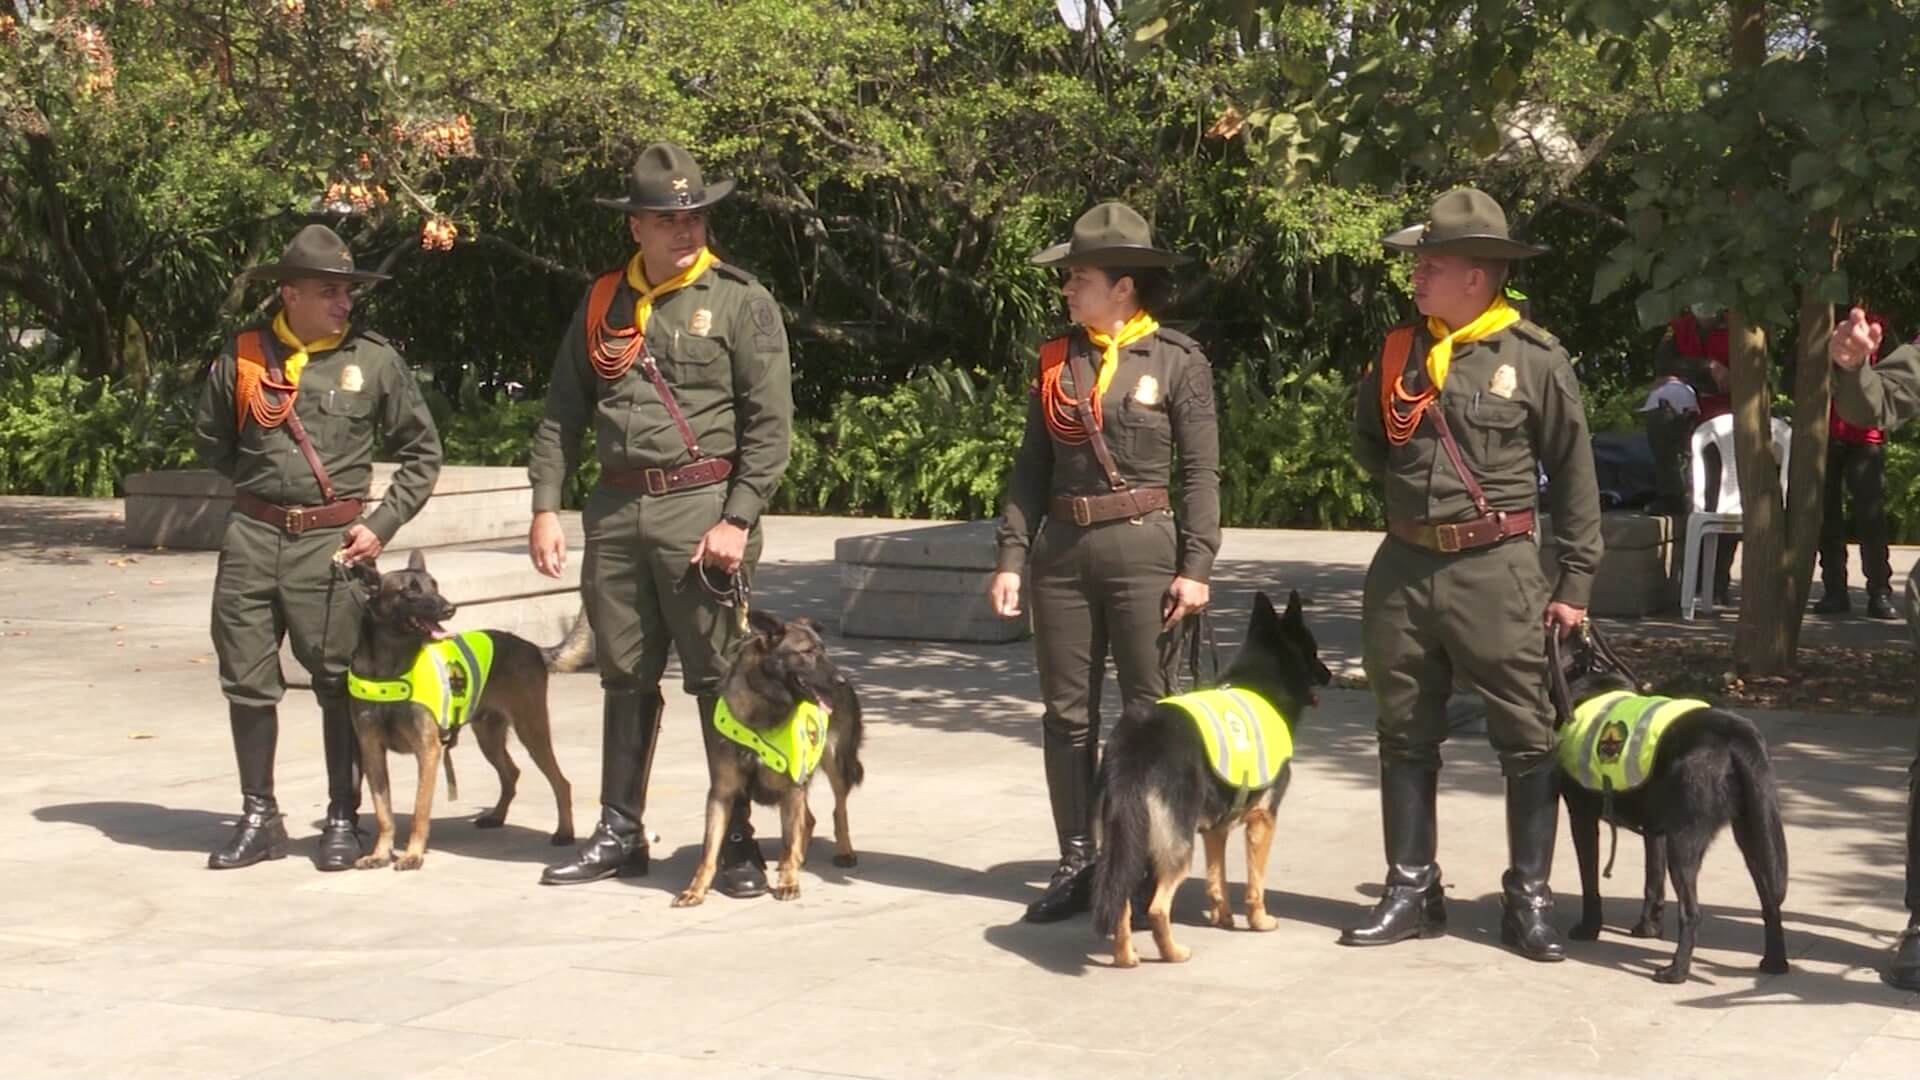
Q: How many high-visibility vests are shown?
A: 4